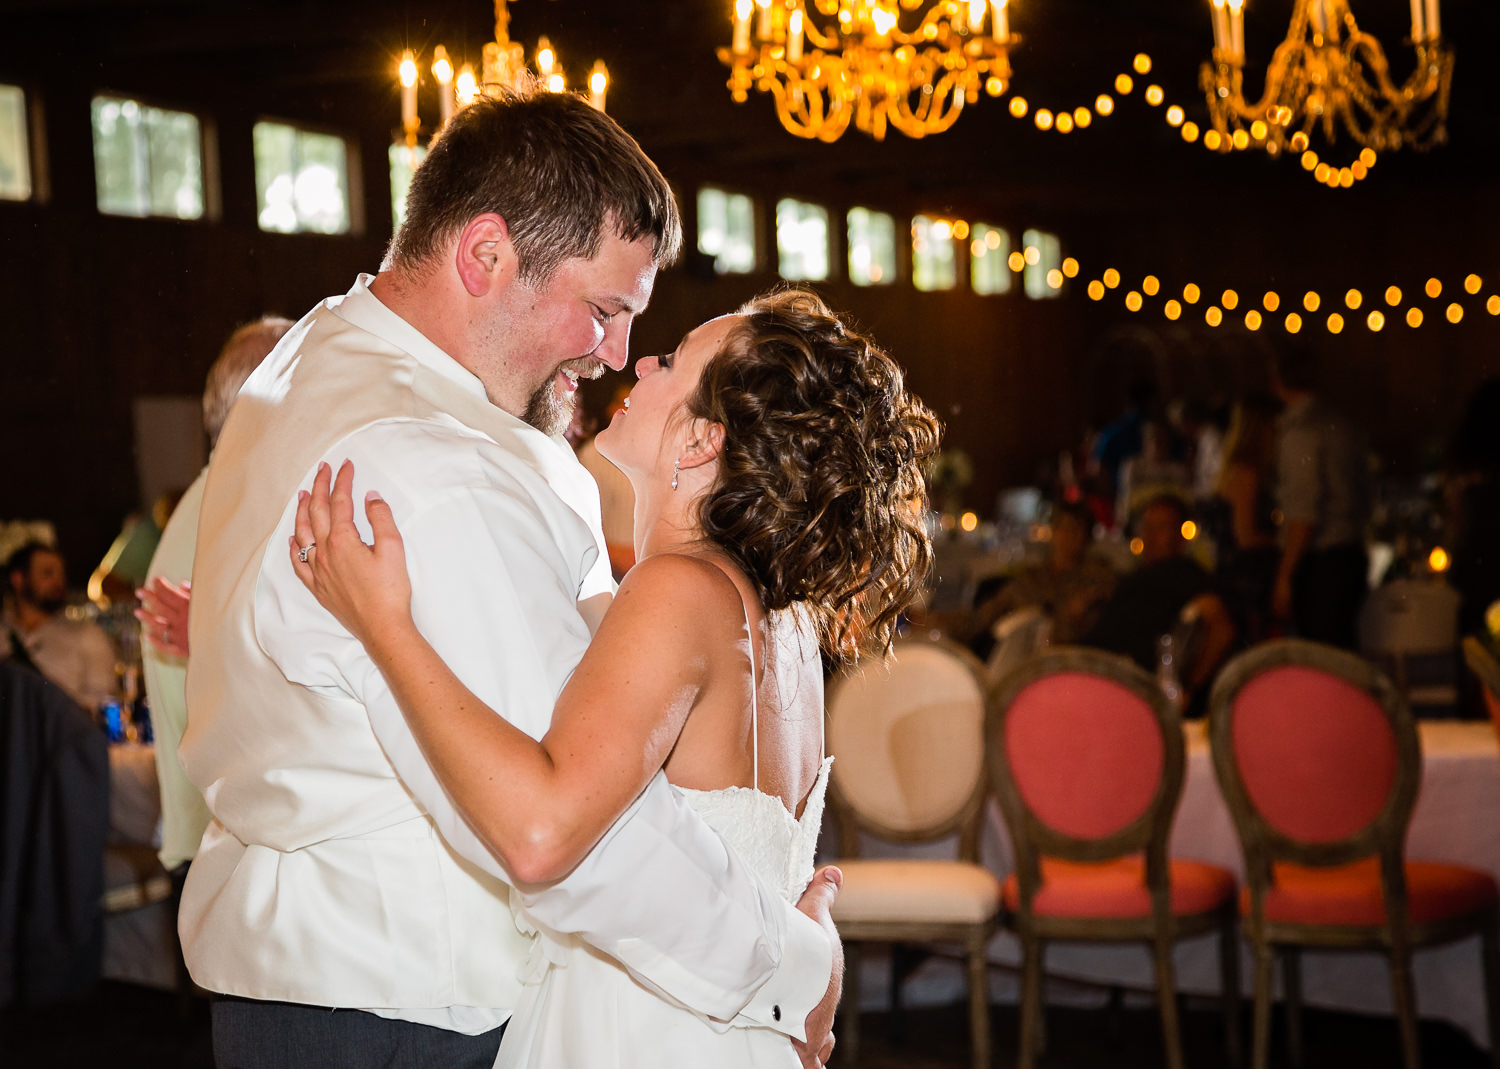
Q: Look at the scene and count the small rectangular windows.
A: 10